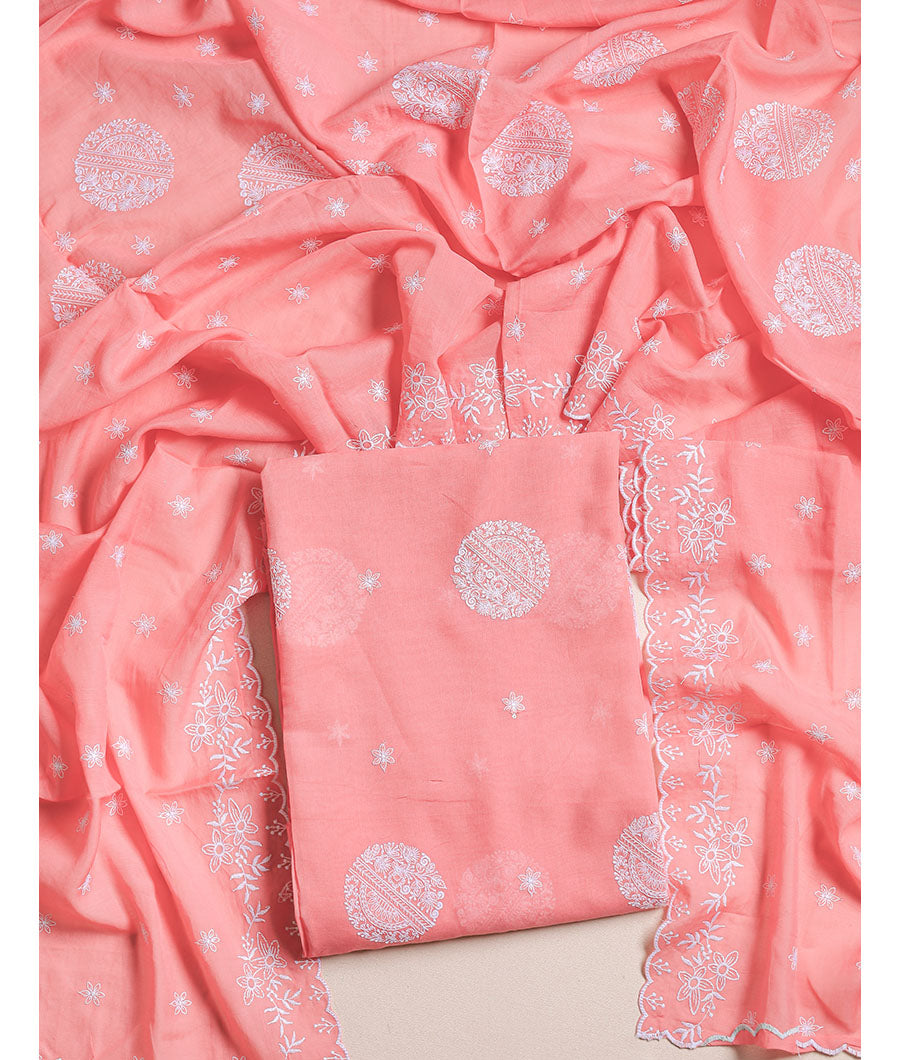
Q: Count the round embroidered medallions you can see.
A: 13